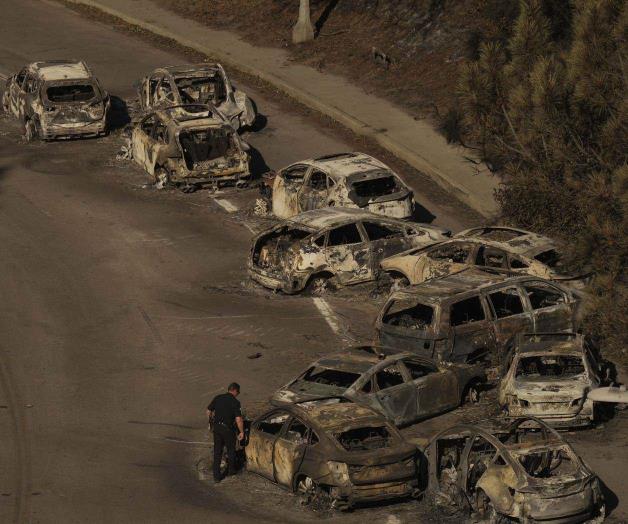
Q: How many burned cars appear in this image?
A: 11